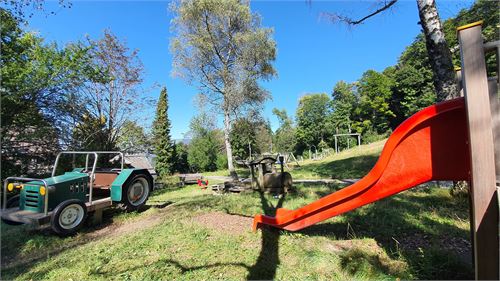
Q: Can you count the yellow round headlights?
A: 2